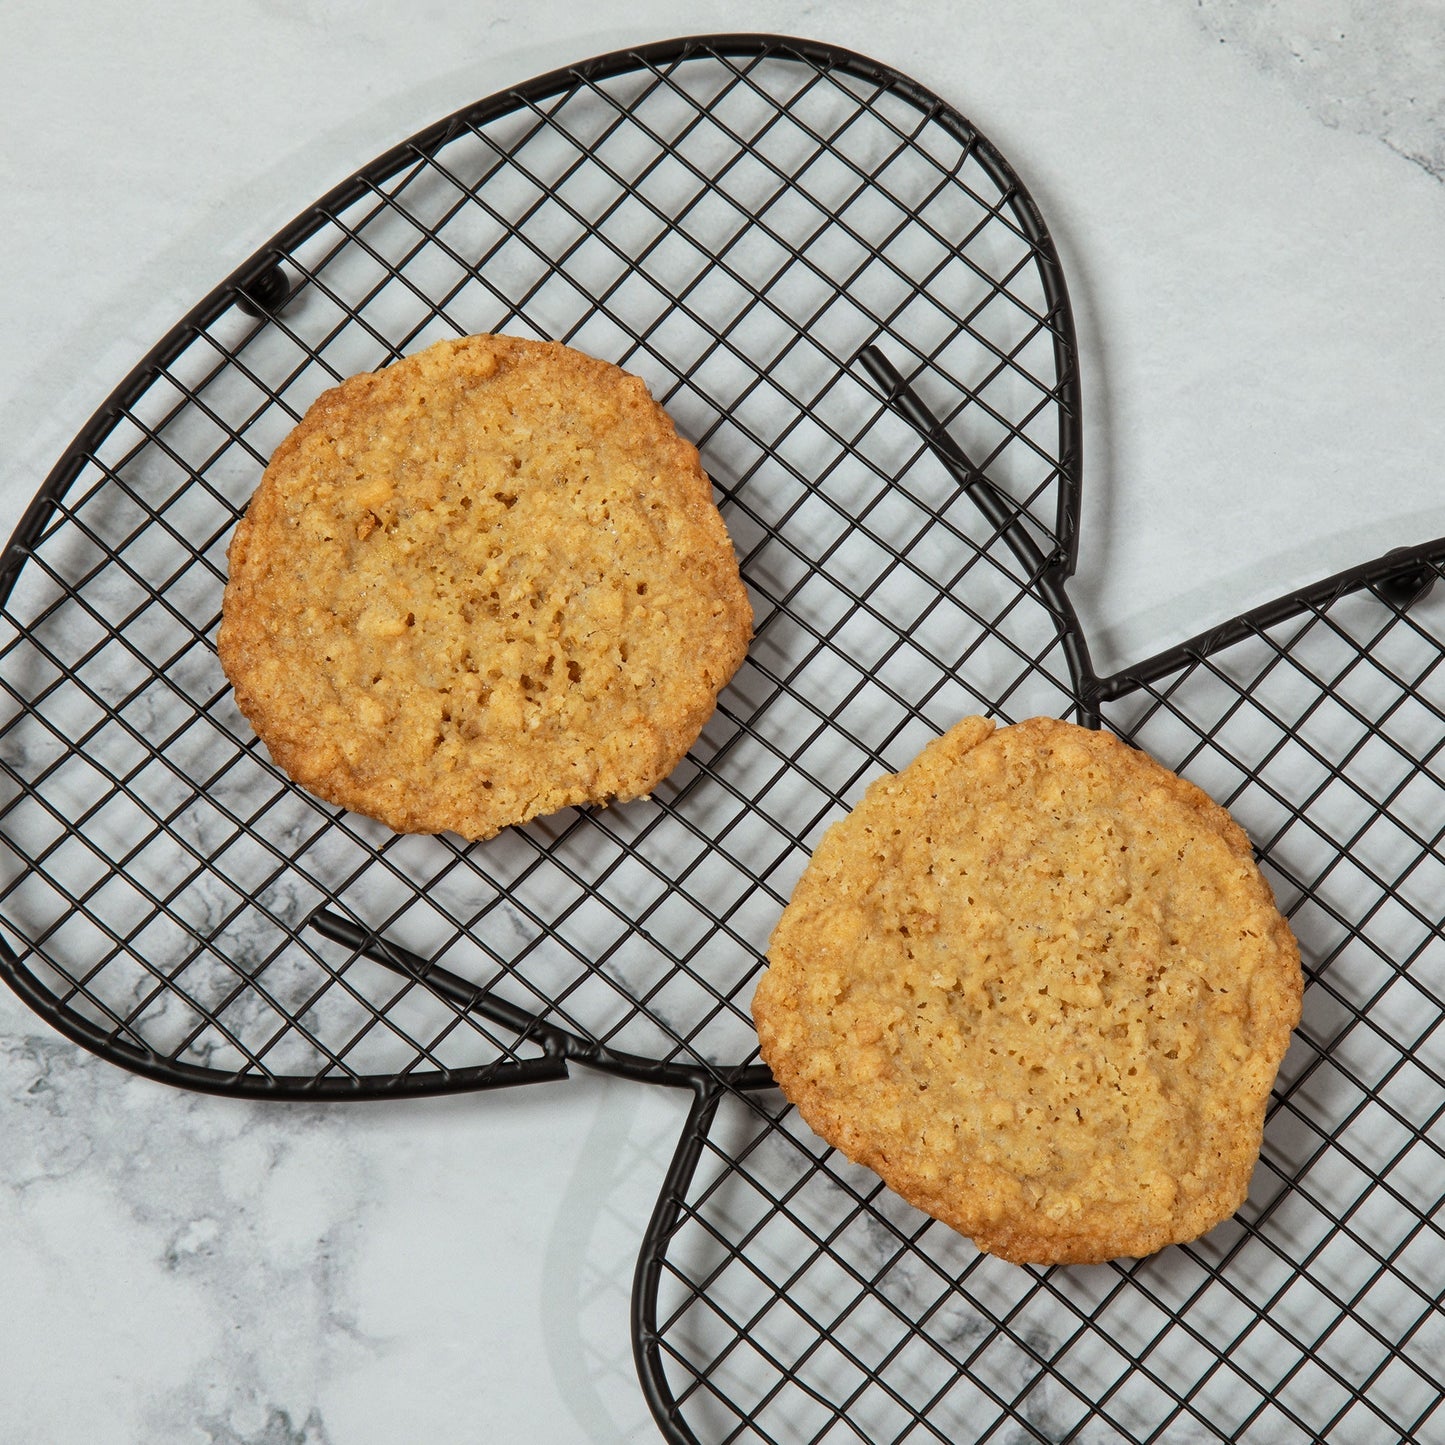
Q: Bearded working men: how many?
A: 0